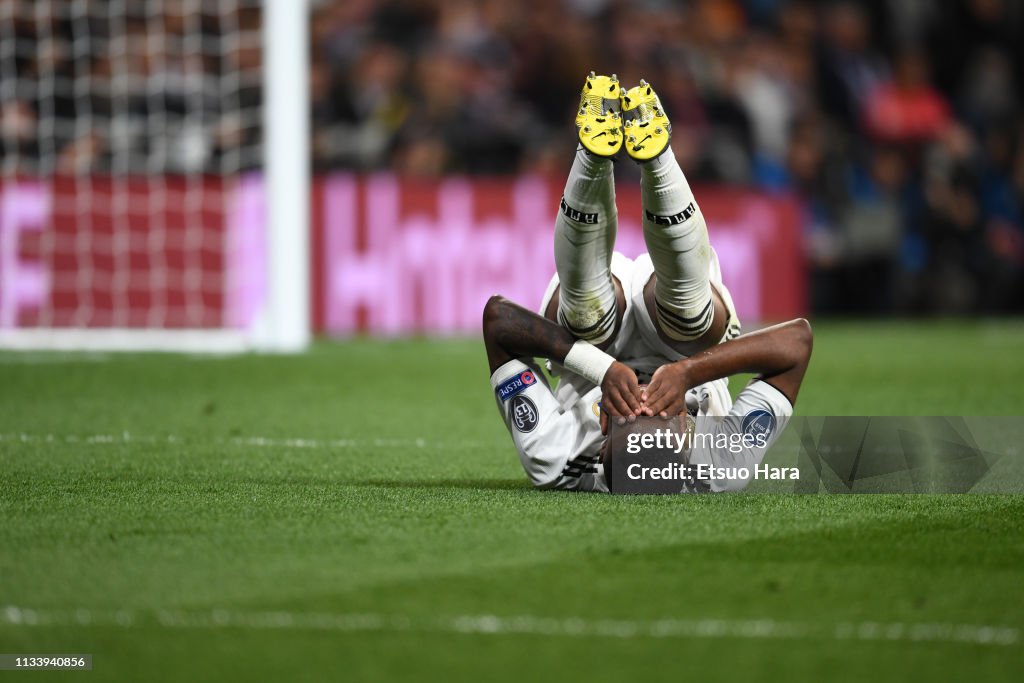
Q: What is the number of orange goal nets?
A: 0